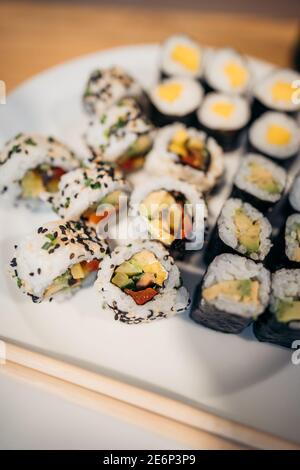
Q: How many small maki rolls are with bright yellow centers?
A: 6